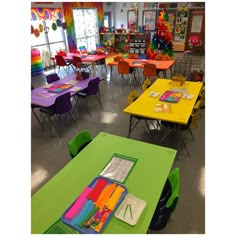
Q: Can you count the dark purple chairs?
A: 3